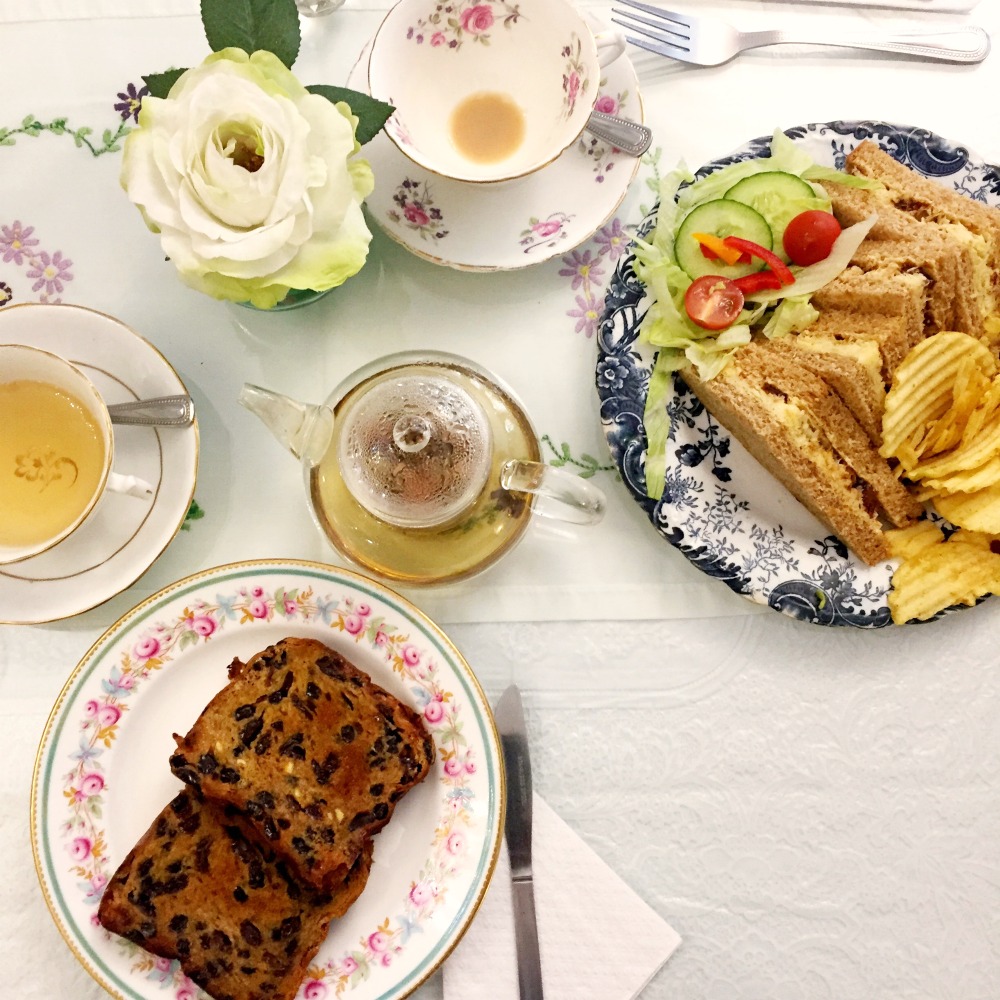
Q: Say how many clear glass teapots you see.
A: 1